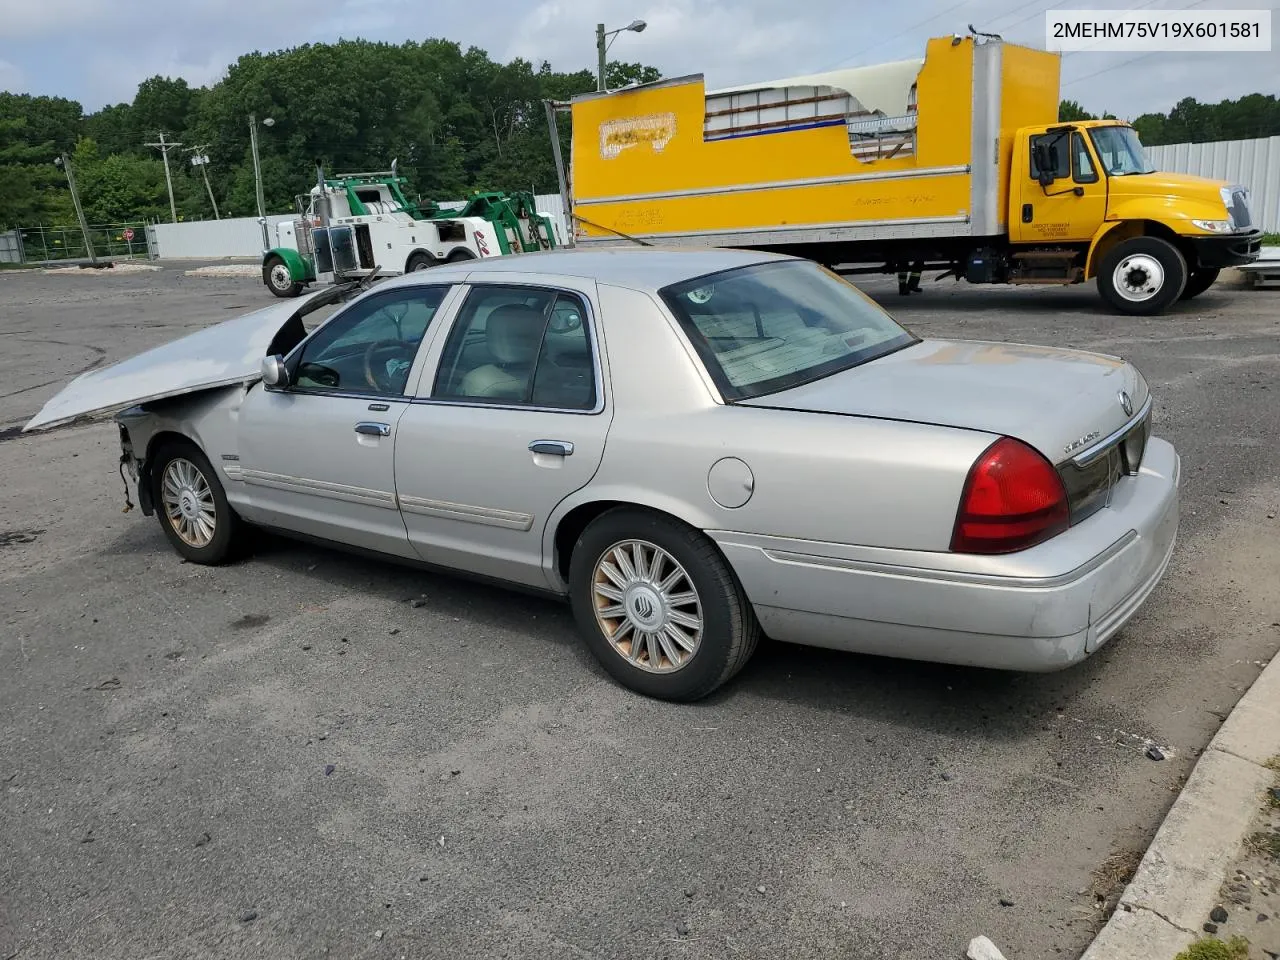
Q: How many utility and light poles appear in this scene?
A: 5